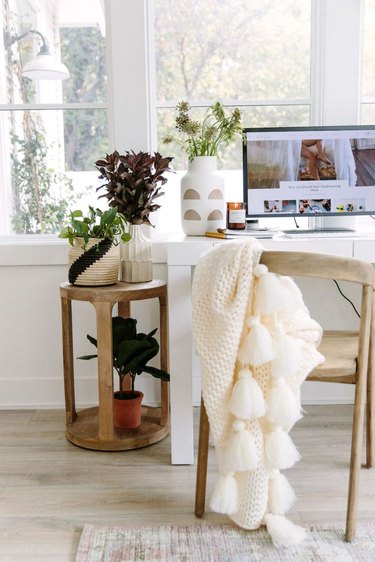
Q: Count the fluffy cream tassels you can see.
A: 10